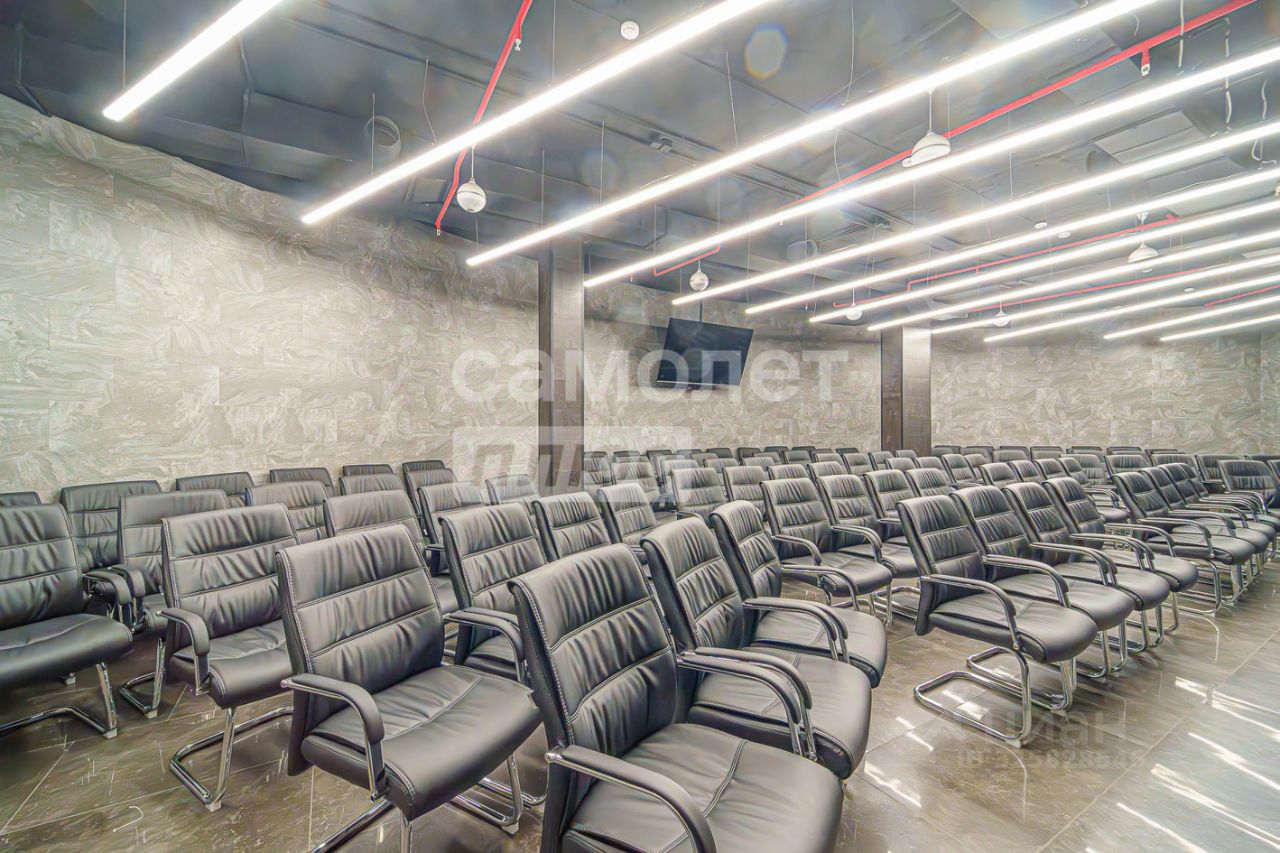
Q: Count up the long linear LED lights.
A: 12